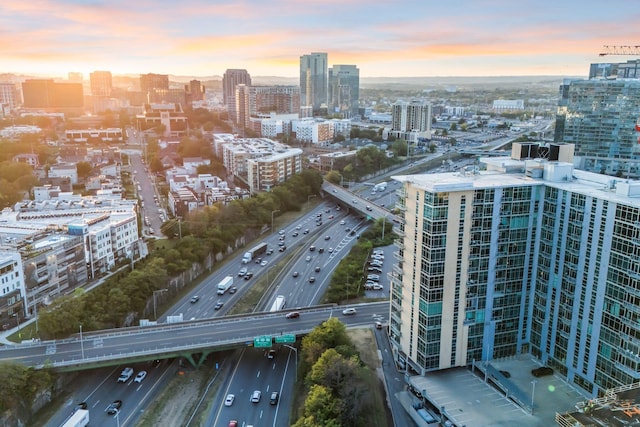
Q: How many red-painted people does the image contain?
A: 0